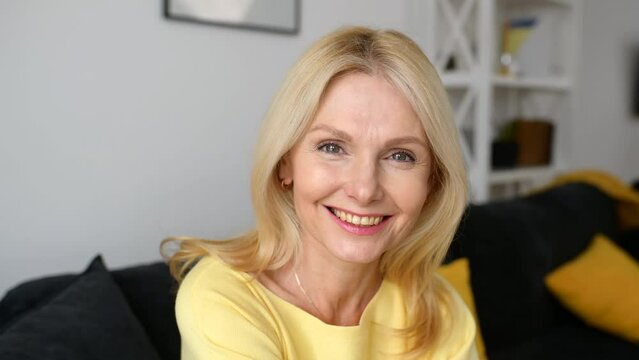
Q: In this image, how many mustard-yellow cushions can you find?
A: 2